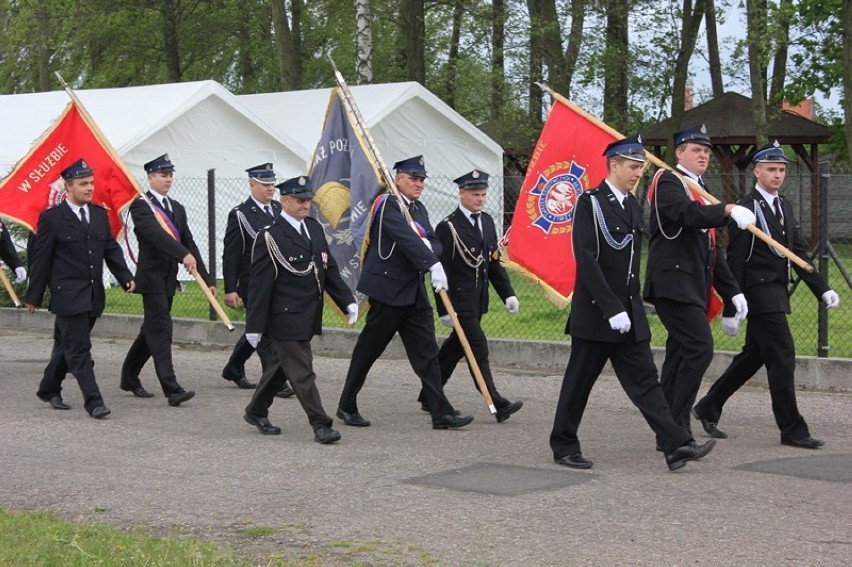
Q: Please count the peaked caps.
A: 9